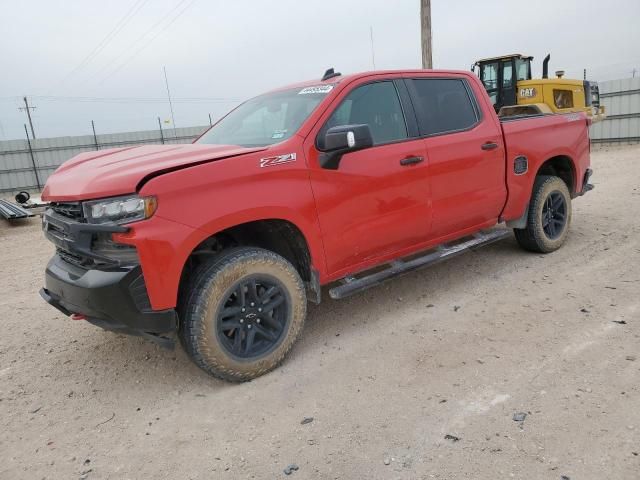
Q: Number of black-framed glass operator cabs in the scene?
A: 1